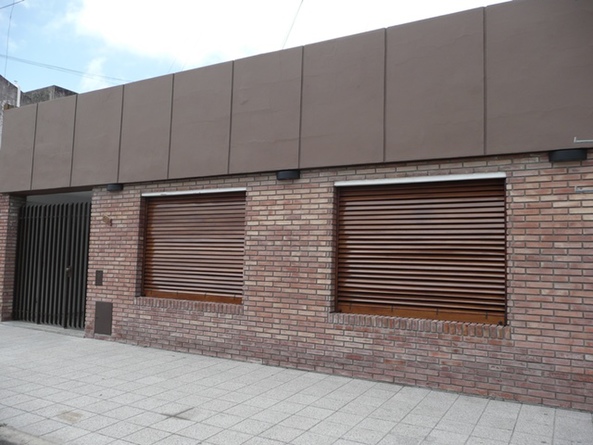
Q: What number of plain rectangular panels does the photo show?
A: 9